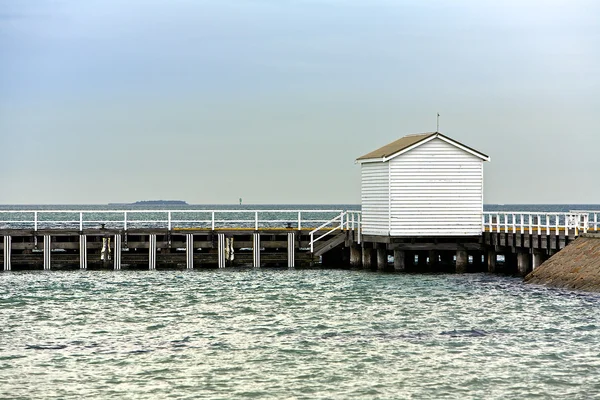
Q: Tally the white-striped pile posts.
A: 9